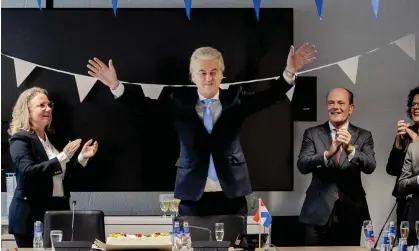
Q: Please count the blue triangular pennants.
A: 6